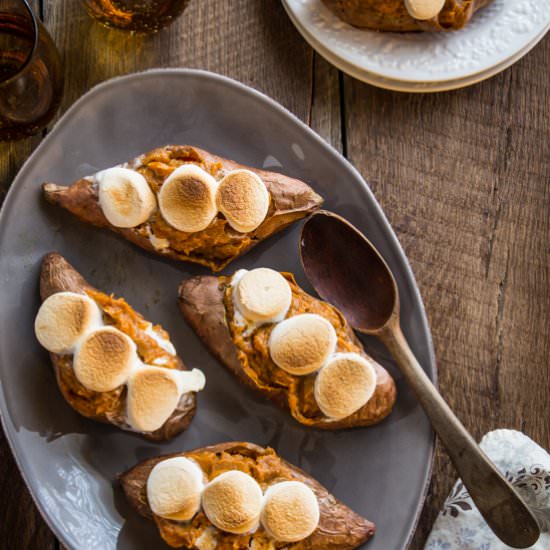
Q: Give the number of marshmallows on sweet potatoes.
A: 13